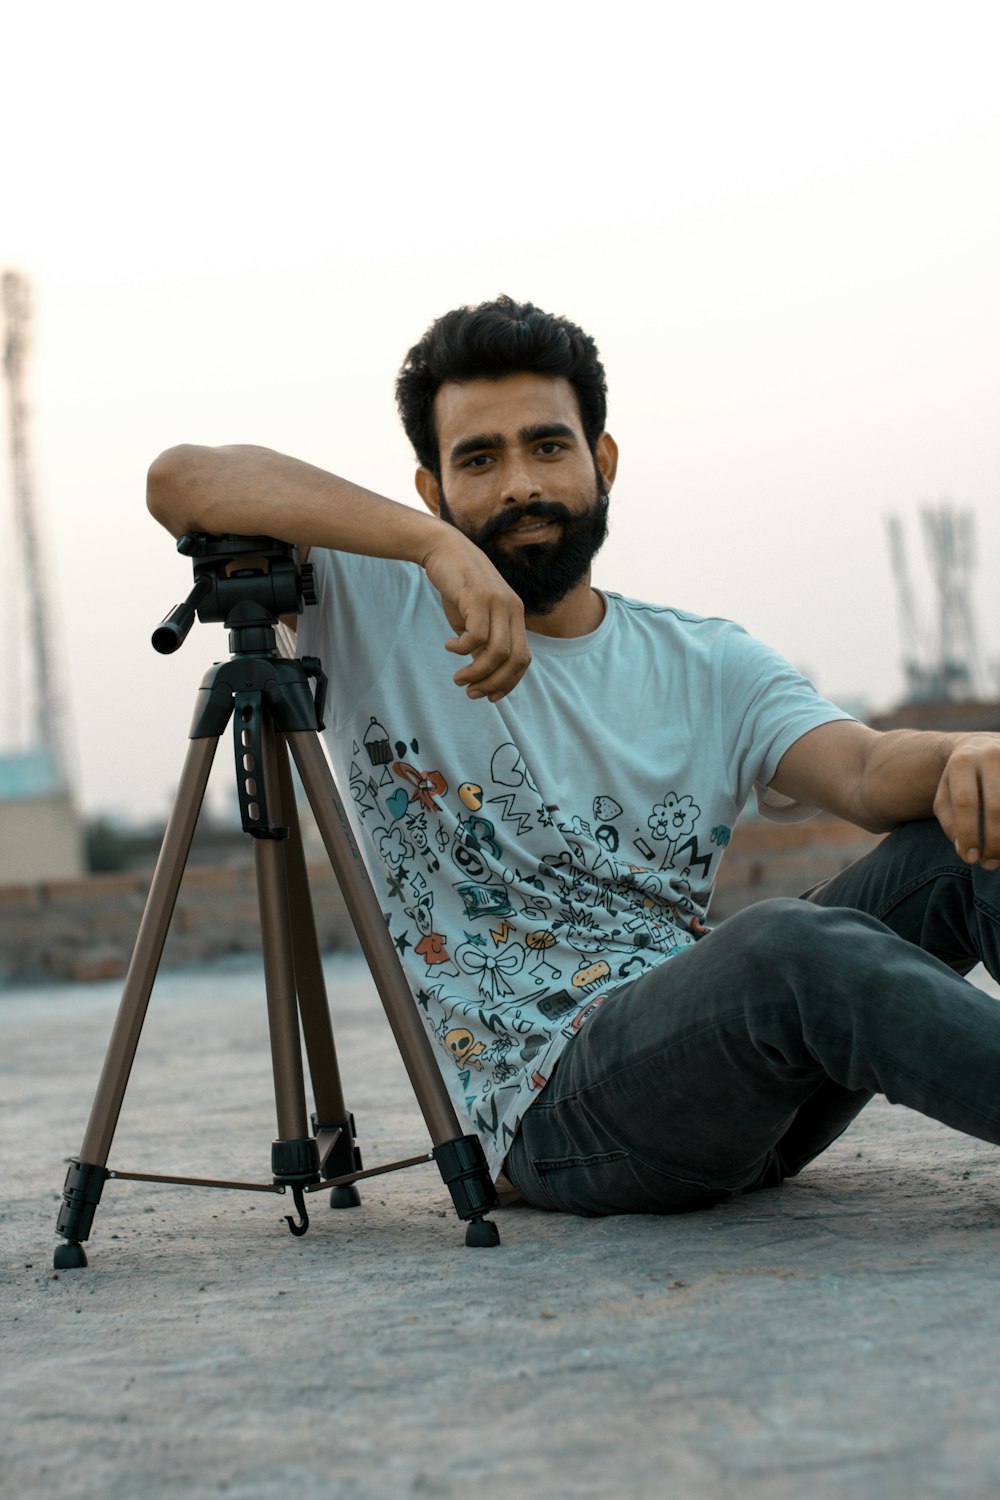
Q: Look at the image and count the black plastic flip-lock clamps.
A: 6